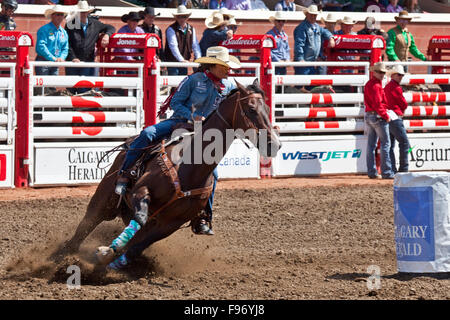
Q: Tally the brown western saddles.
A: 1